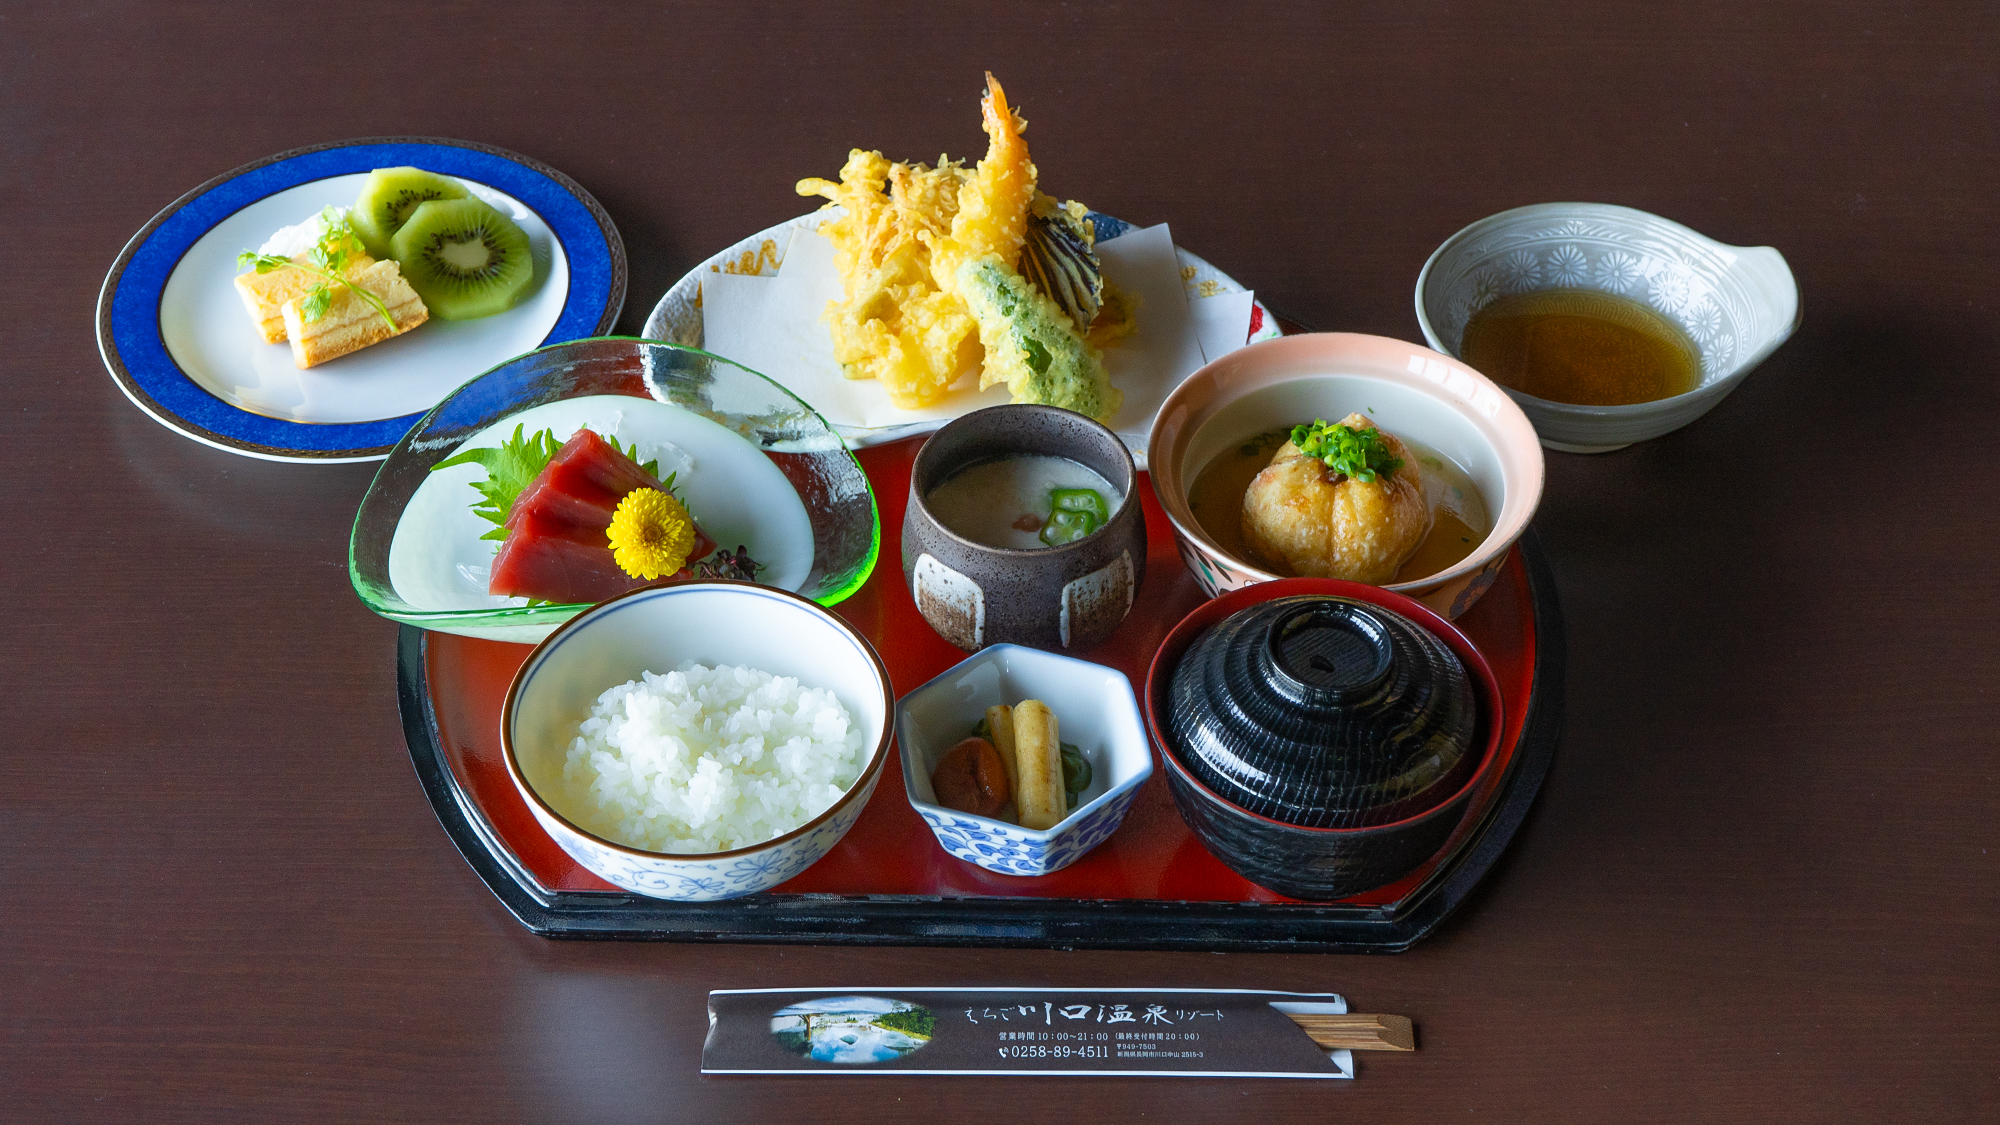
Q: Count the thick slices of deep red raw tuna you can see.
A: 3